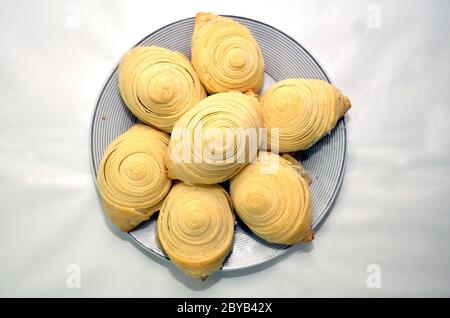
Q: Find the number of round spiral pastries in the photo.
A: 7